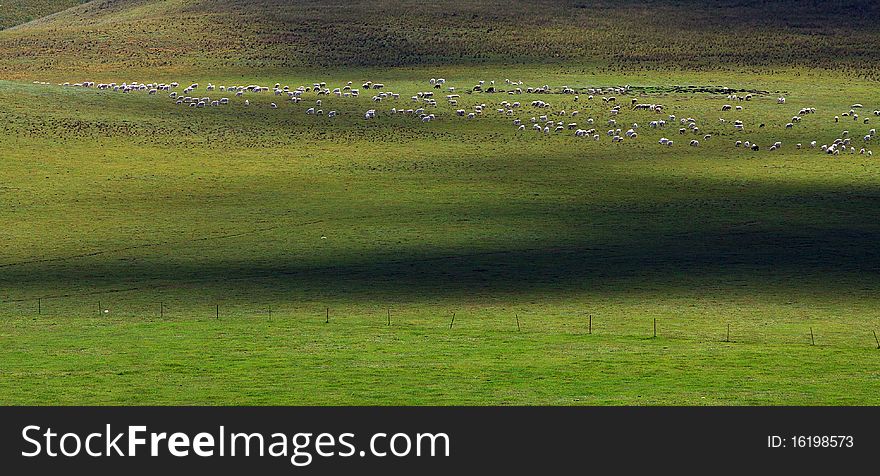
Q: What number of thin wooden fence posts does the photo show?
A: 14